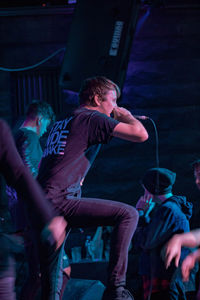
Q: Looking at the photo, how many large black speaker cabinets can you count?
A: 1